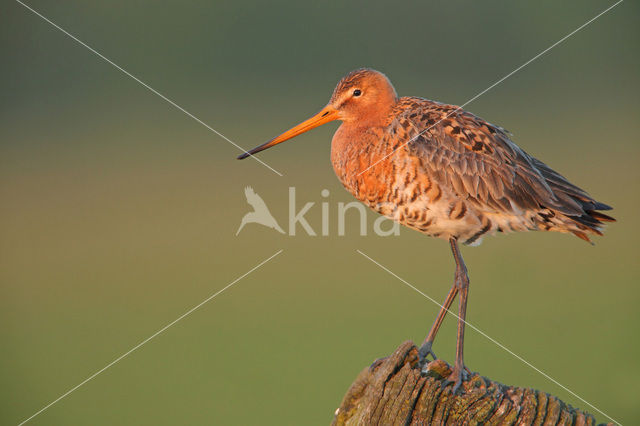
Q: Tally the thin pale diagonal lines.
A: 4